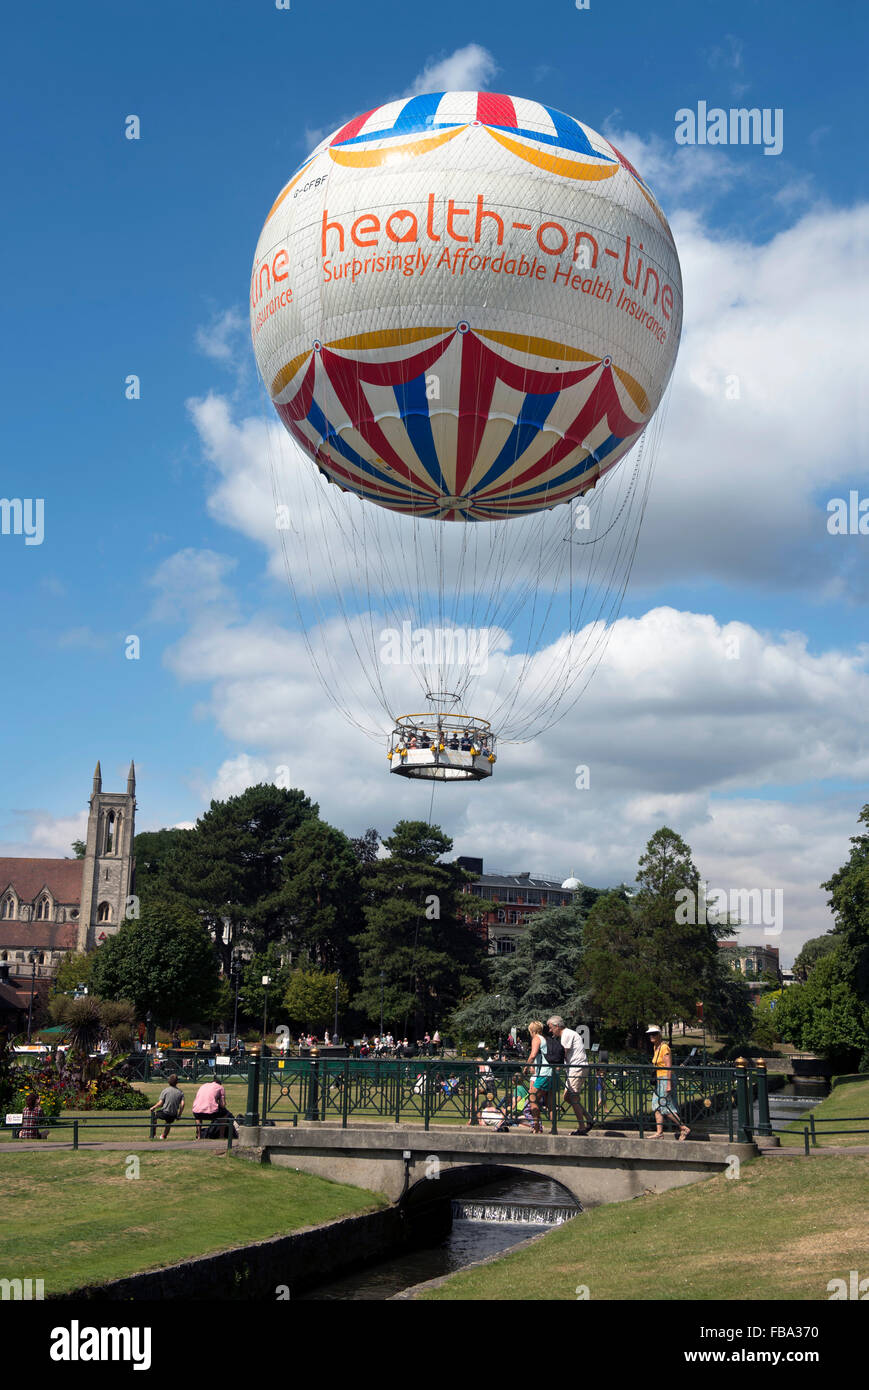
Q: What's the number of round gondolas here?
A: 1